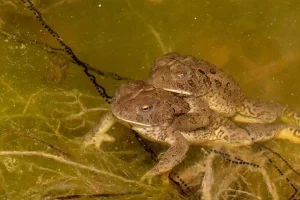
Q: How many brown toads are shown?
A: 2